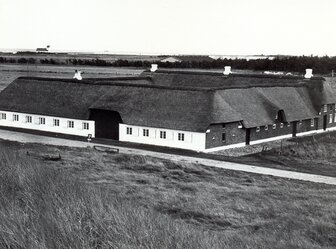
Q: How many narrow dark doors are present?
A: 3